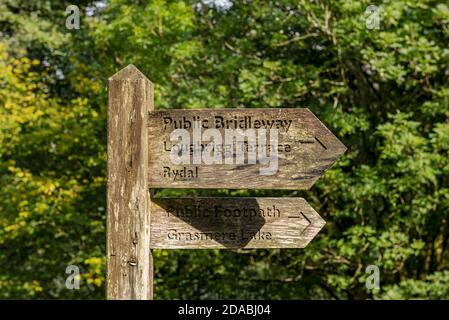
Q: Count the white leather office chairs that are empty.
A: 0